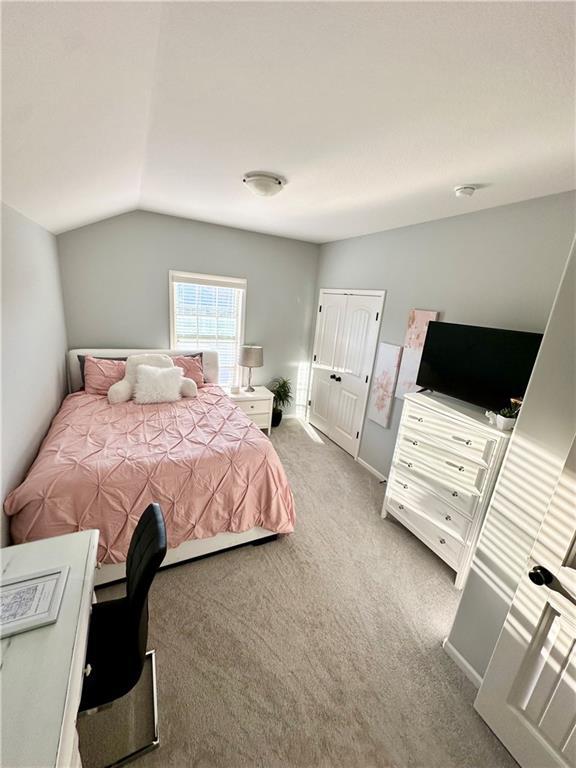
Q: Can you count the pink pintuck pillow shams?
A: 2